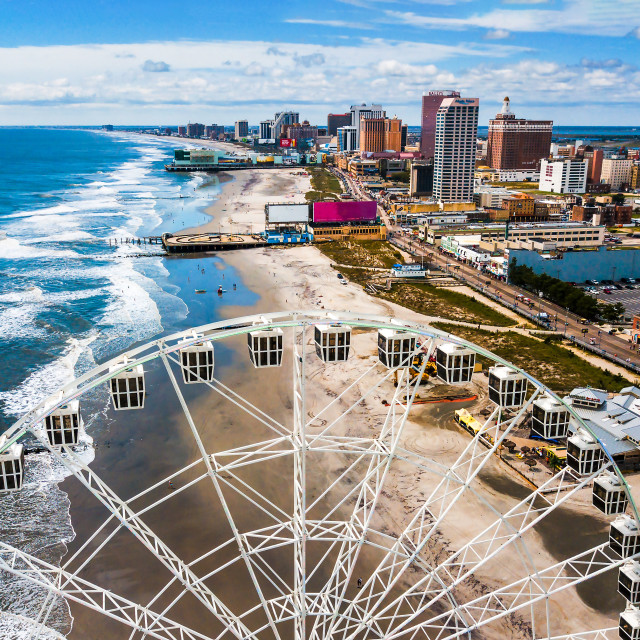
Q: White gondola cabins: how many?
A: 15